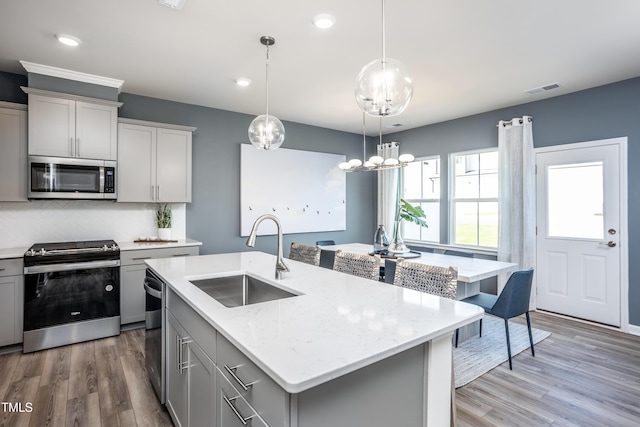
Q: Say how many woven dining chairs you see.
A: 3